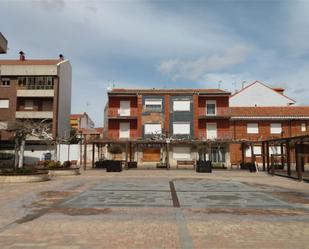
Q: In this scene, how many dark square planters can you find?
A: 2